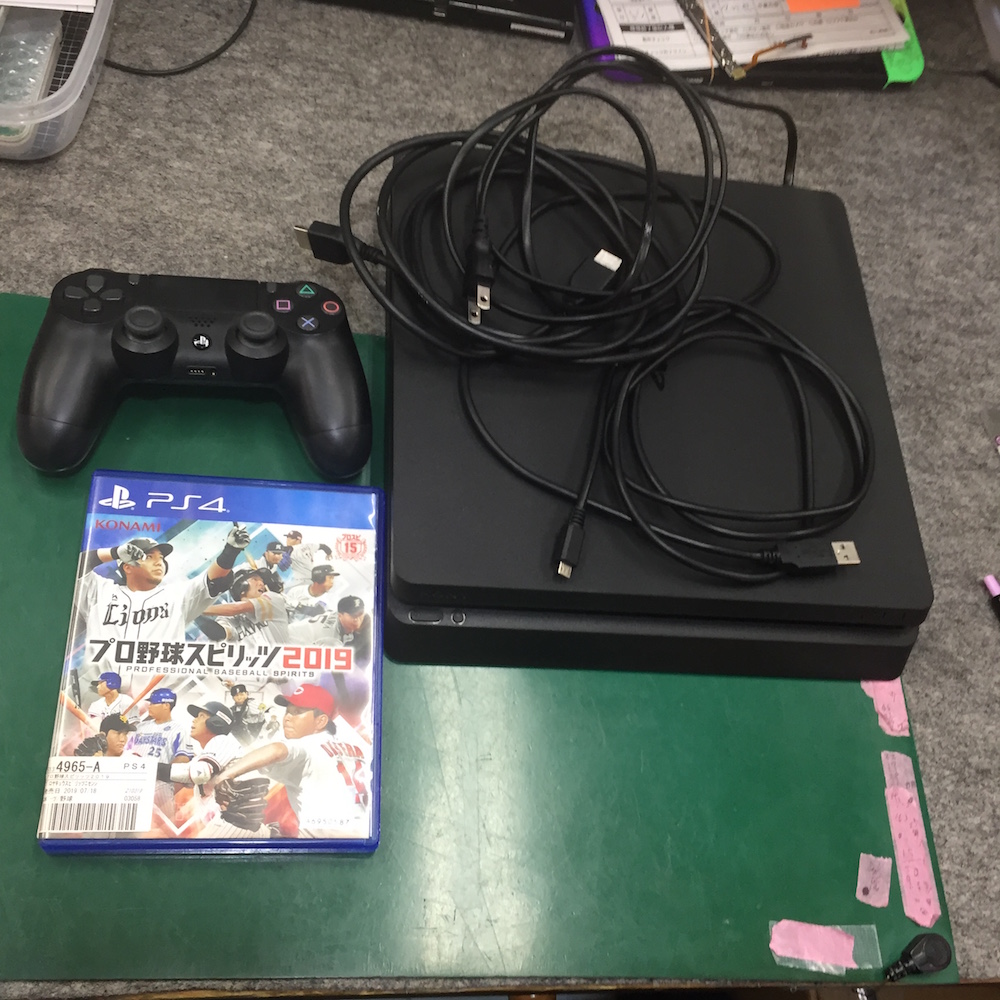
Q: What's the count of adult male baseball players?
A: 12